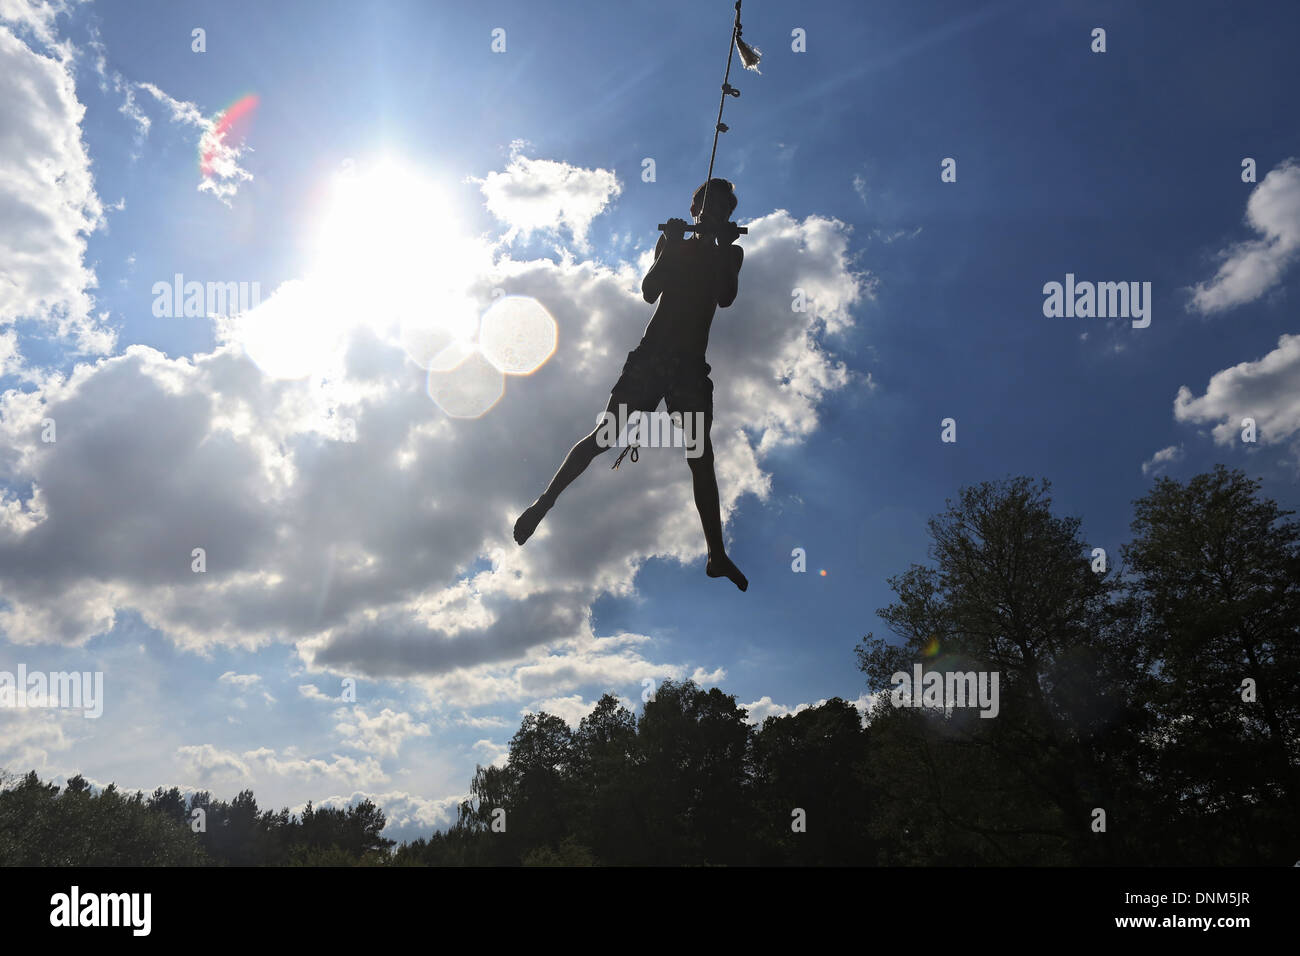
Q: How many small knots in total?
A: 2